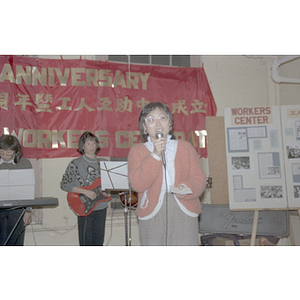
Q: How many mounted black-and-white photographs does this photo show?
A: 4